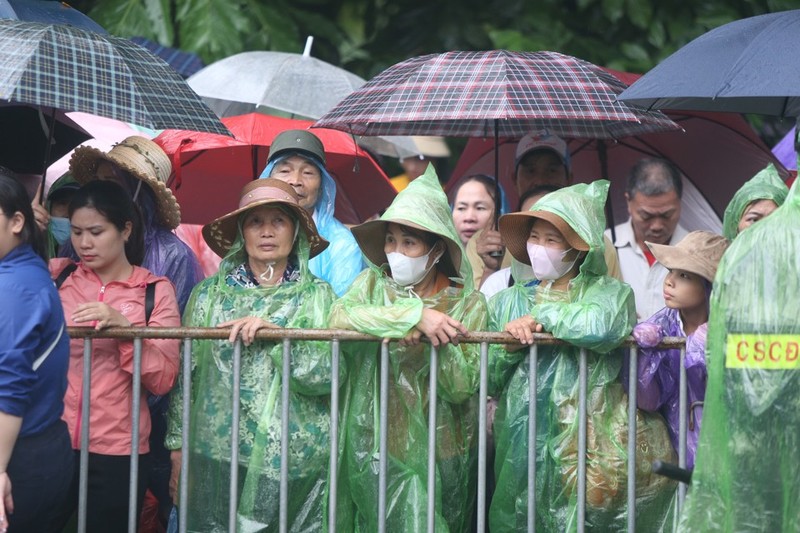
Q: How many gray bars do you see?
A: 13